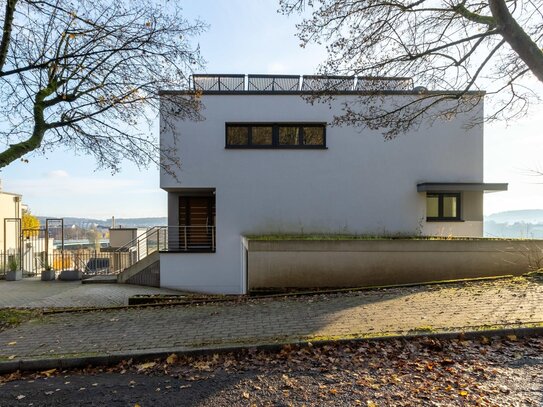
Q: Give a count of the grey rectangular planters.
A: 3